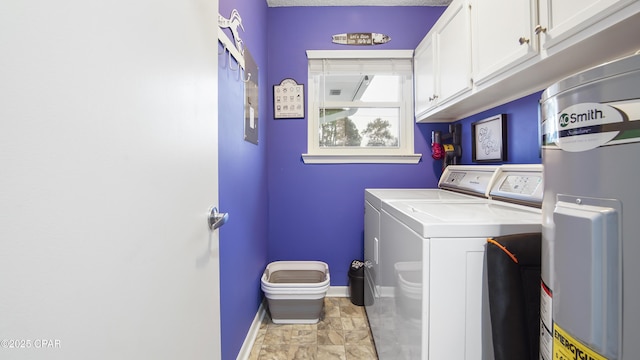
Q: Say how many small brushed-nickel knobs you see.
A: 4